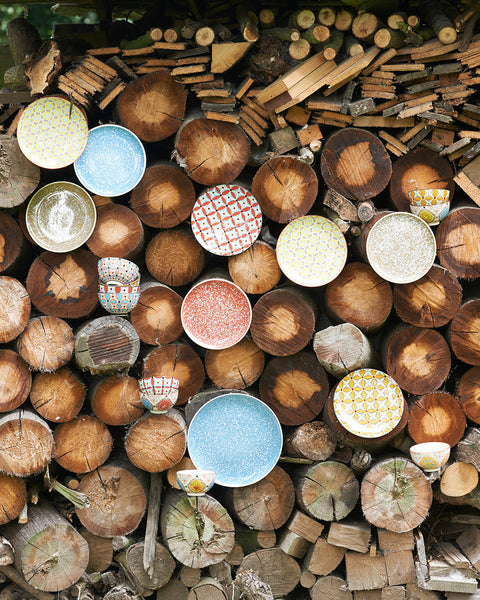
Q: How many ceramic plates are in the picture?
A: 9